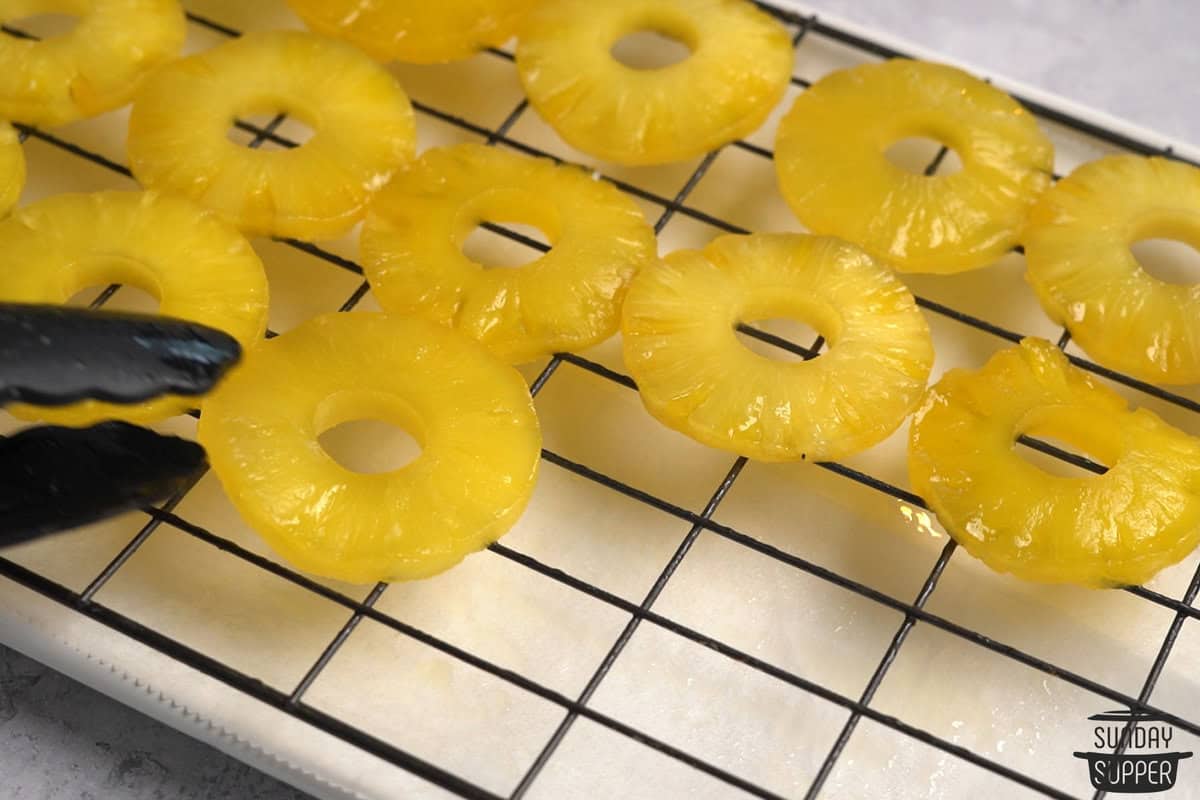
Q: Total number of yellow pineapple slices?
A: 12